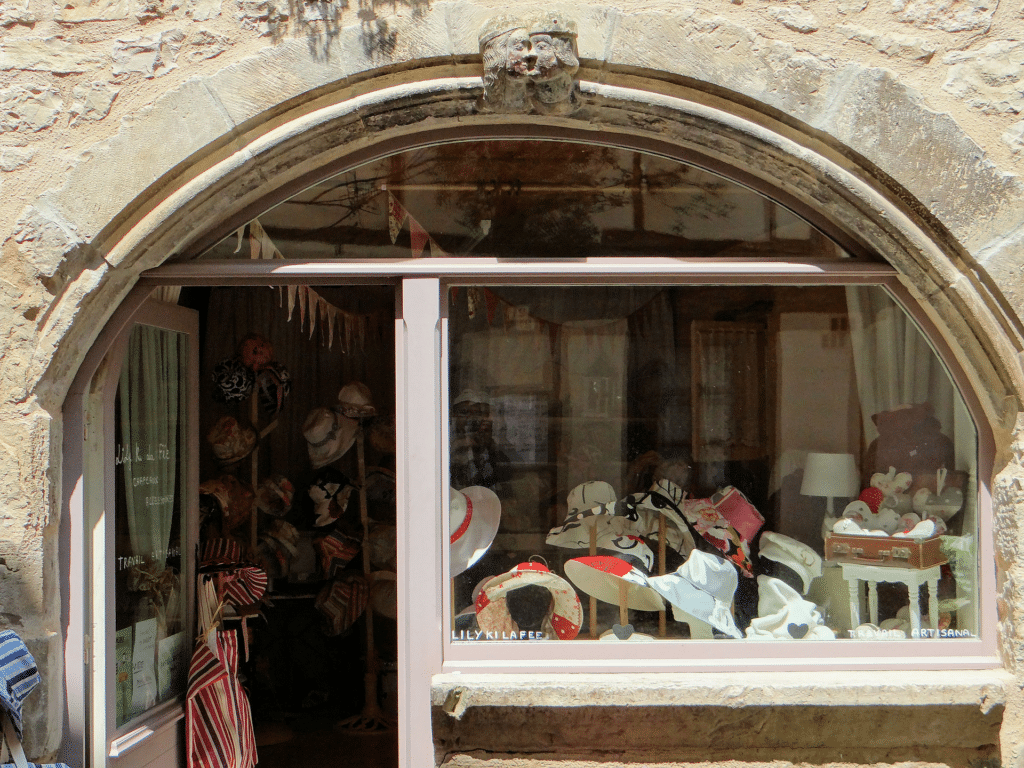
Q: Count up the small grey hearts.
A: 2